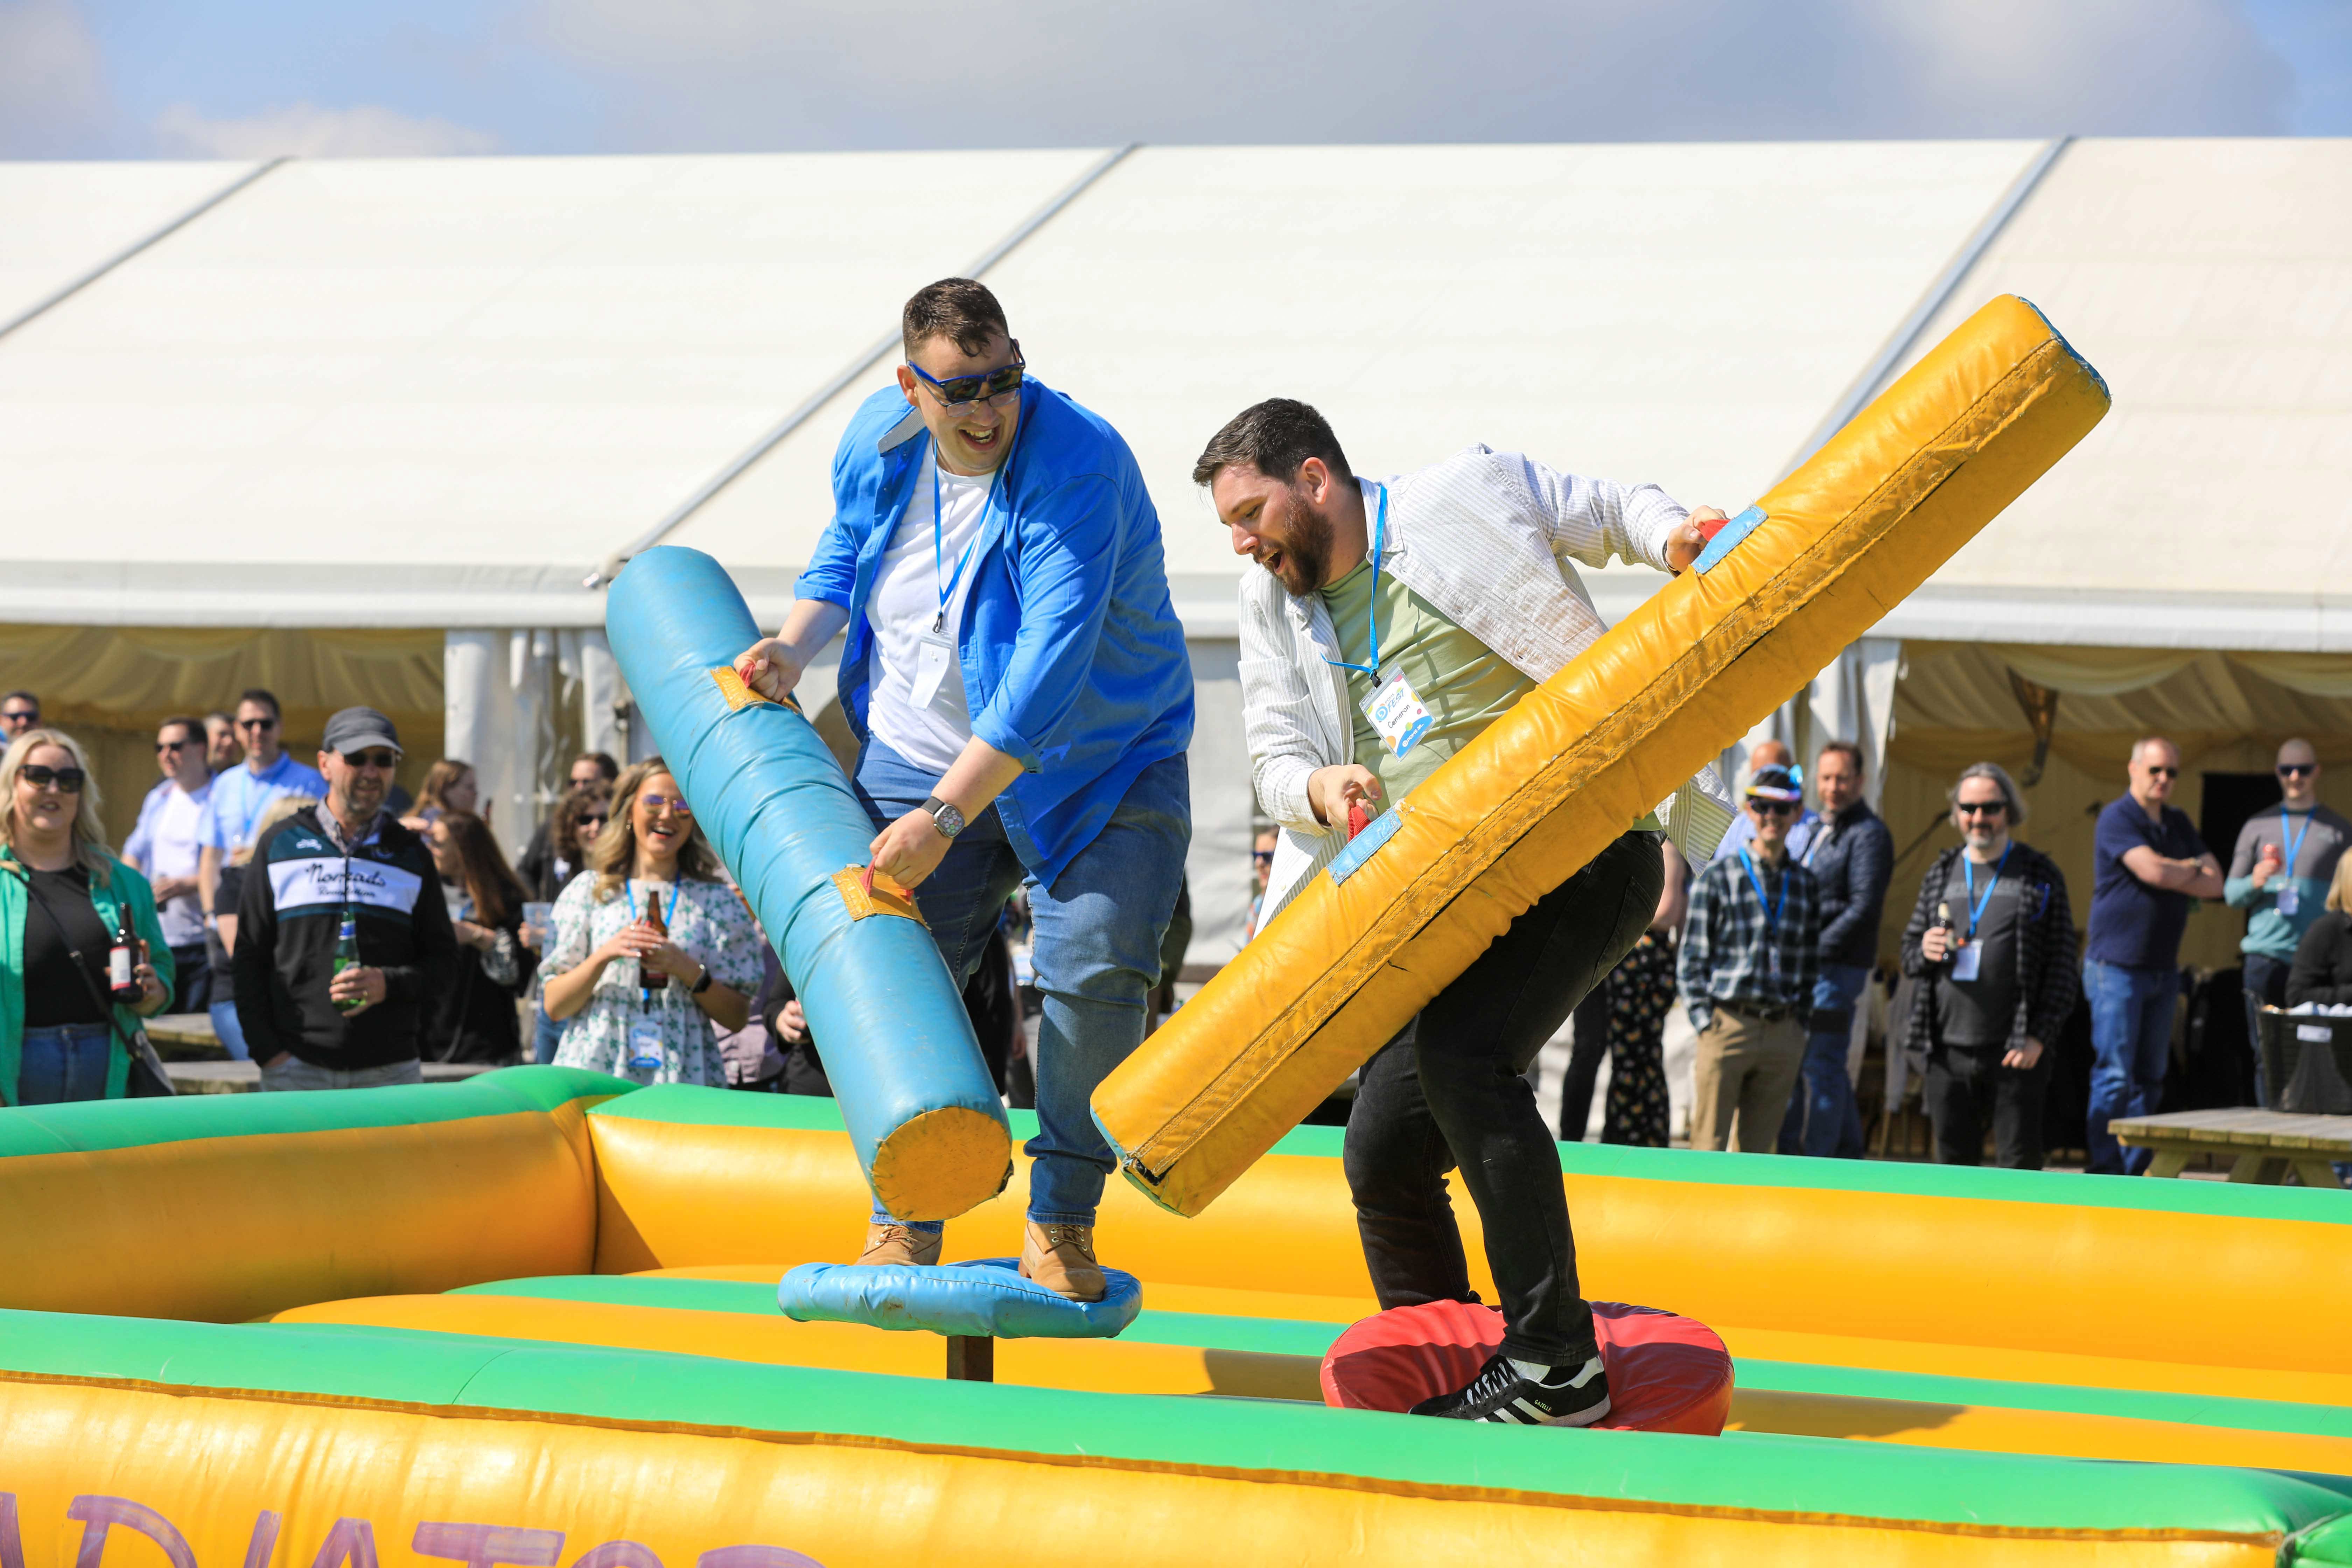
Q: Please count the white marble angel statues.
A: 0